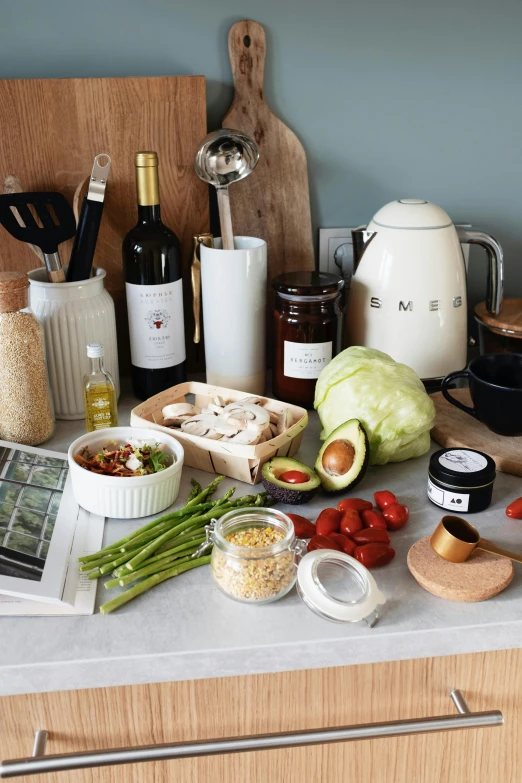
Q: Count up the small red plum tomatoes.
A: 13